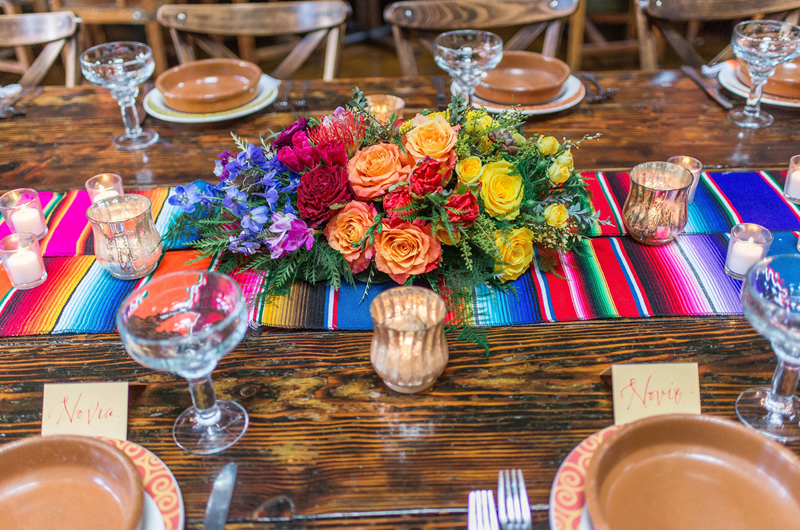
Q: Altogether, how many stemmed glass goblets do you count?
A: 5